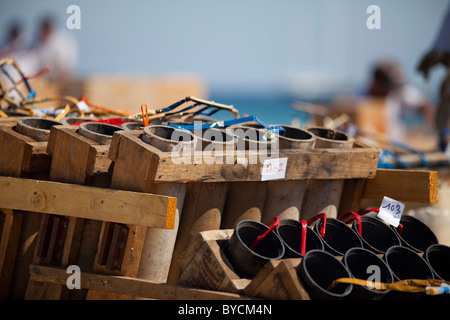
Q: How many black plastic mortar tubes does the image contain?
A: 9